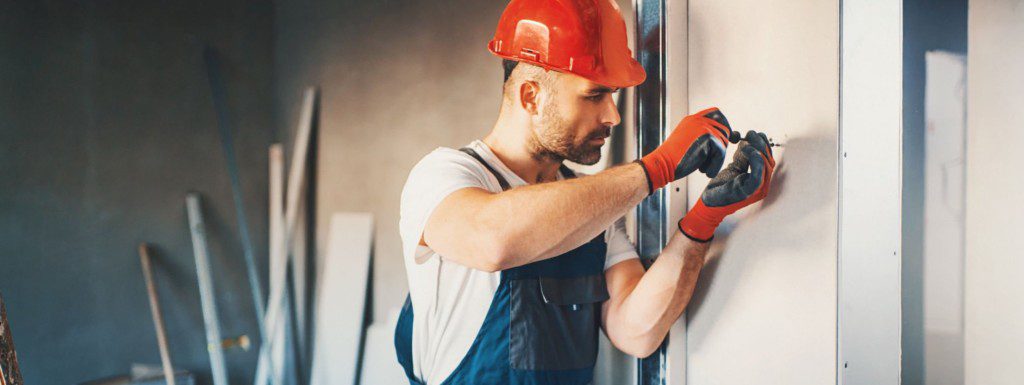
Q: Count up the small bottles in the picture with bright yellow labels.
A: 0